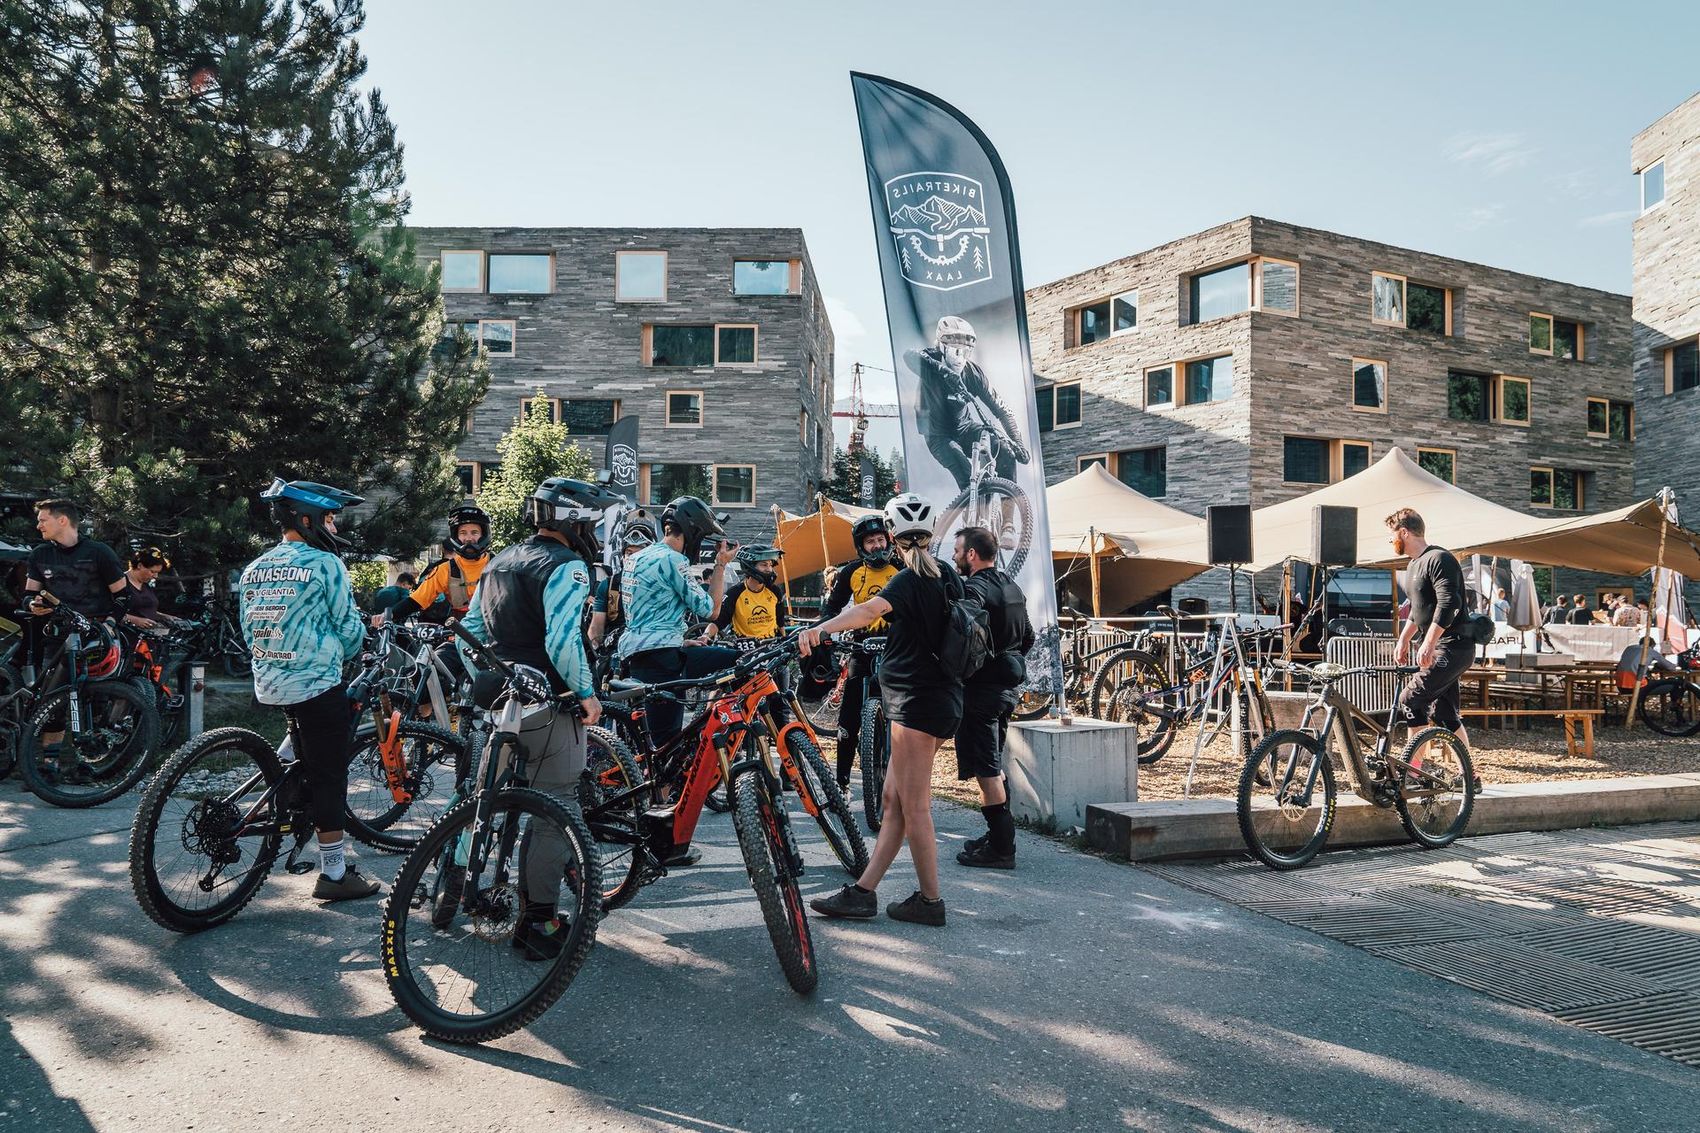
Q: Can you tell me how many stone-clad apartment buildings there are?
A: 3